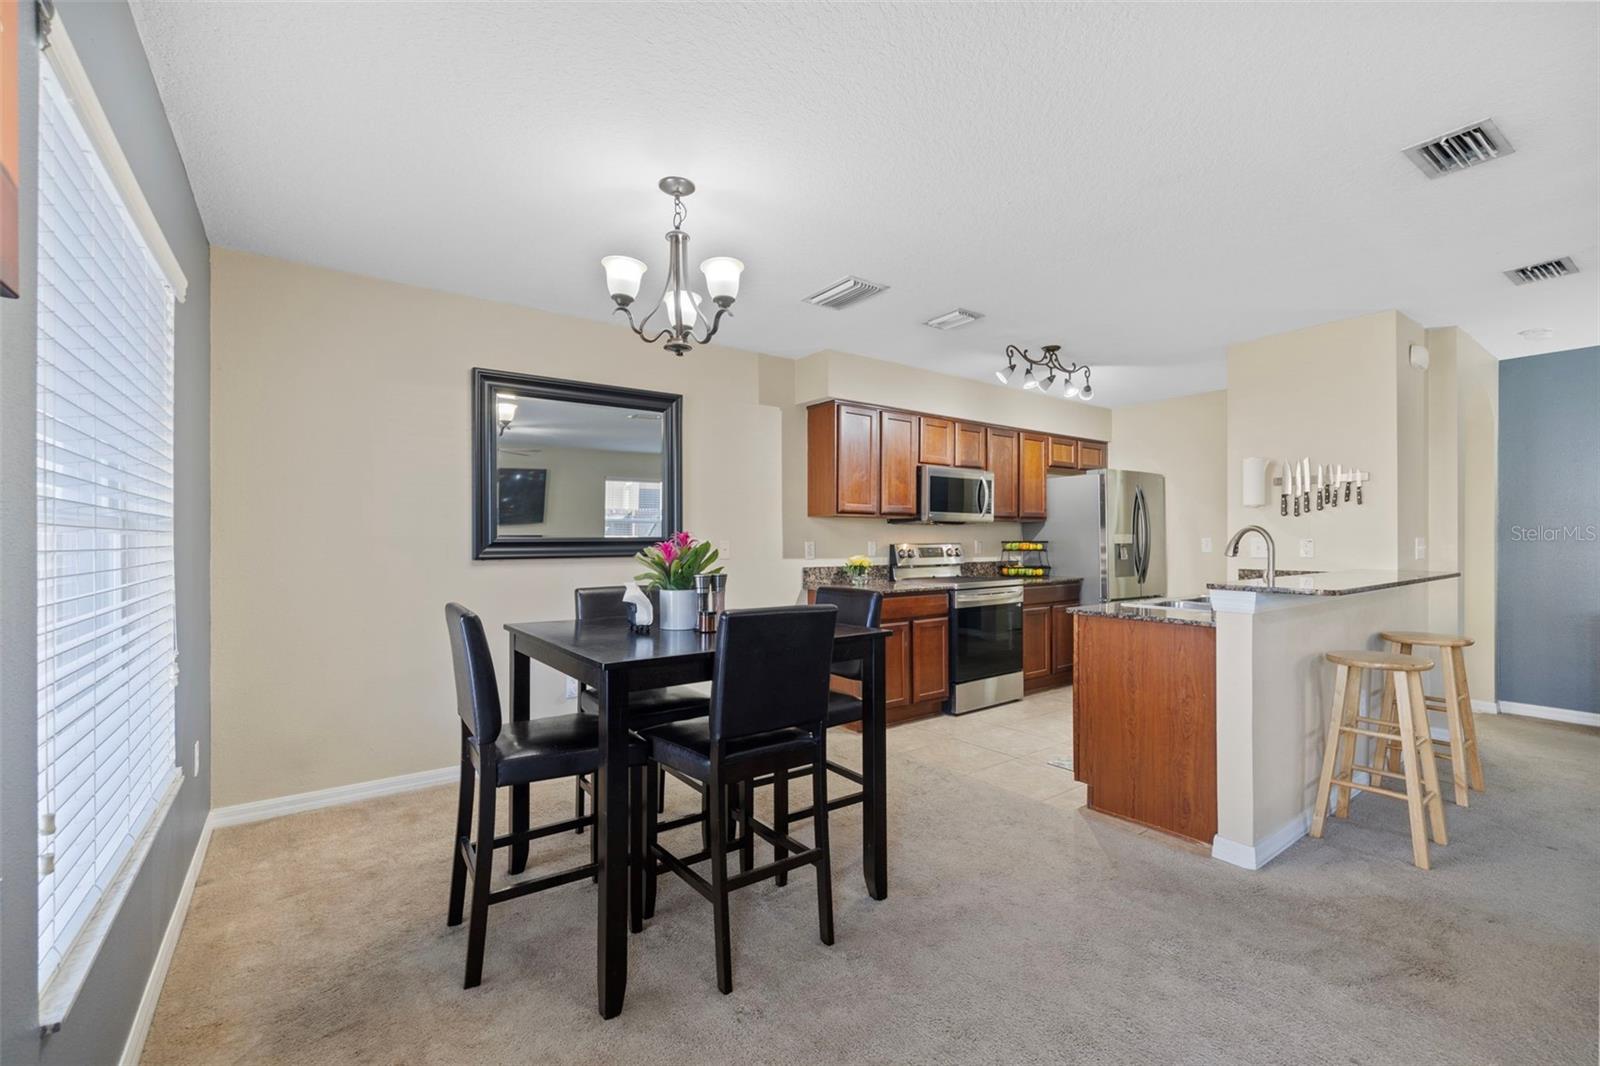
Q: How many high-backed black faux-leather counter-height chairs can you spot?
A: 4